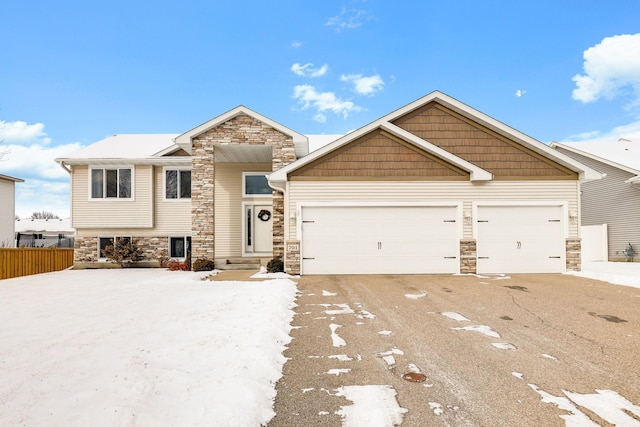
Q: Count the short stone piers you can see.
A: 3